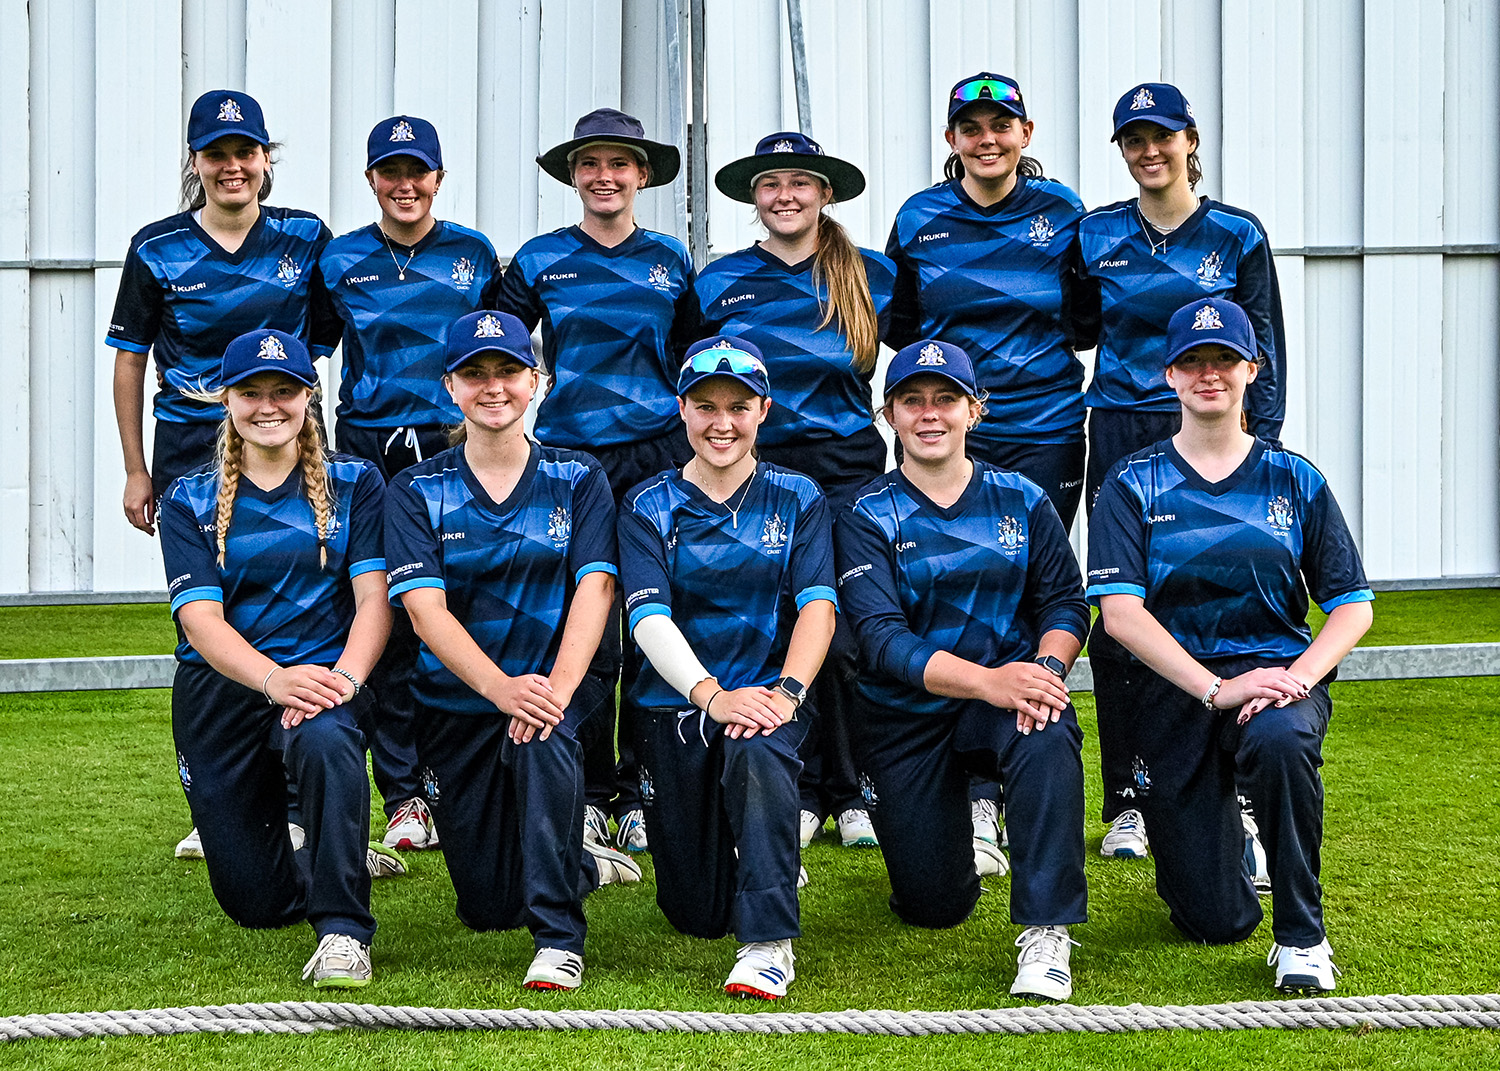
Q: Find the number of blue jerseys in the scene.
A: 11